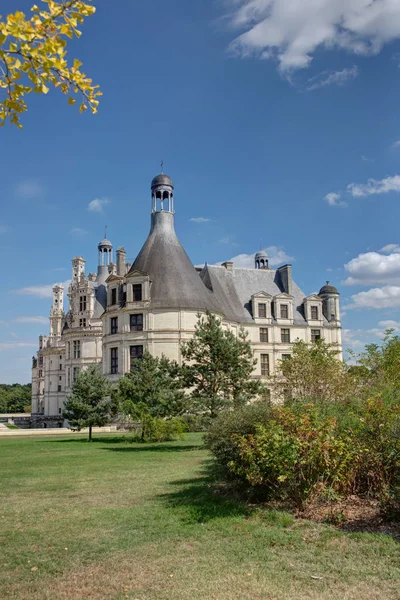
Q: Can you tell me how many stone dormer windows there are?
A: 5